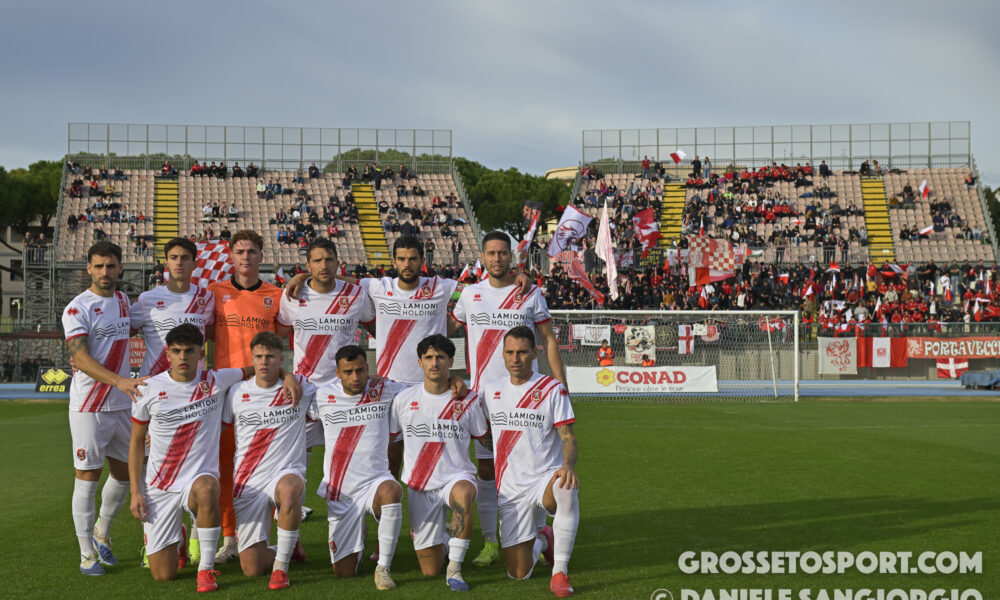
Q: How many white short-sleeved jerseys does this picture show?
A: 10